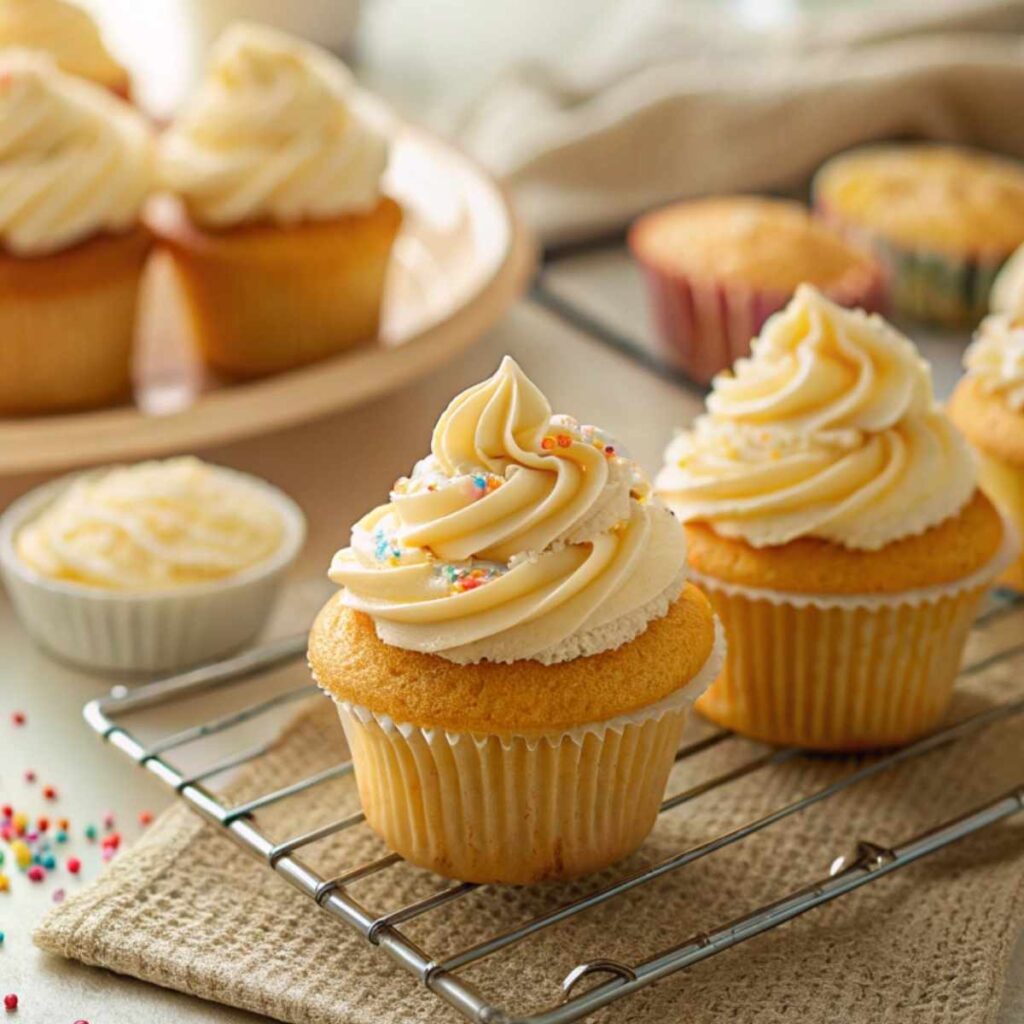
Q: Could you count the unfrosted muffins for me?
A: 2